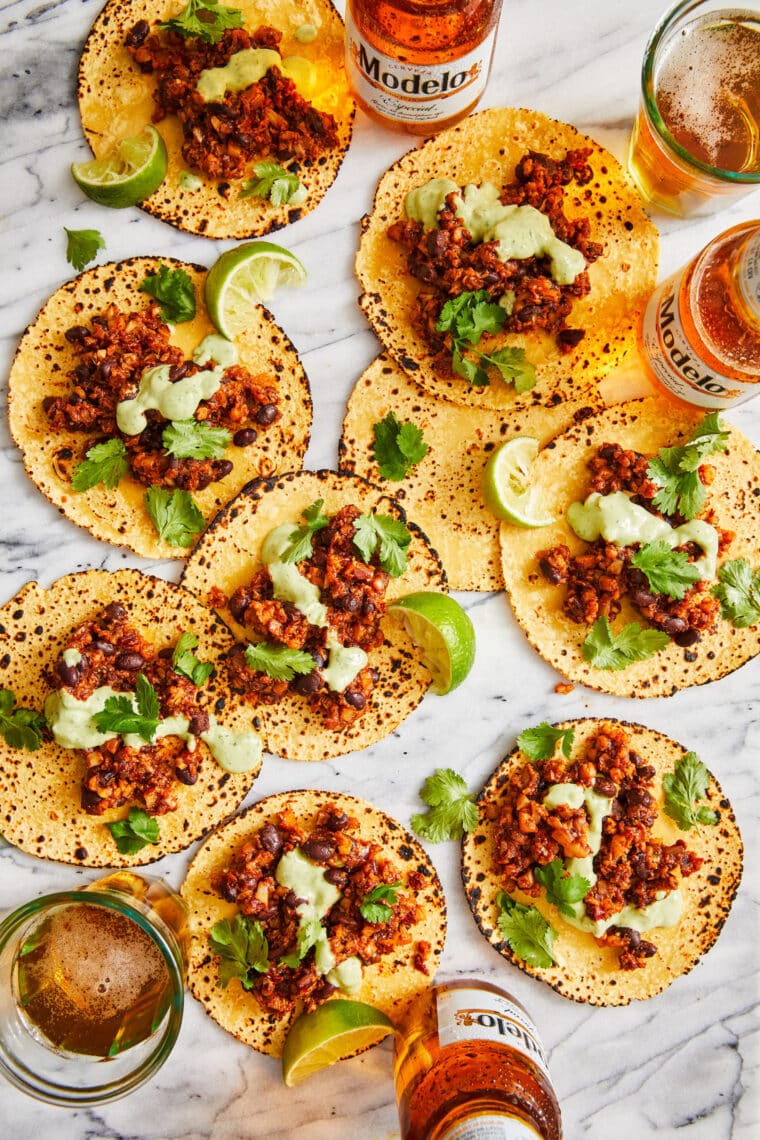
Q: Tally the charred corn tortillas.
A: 9